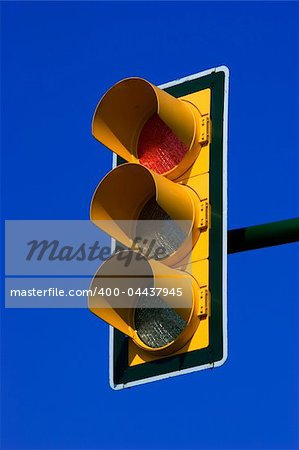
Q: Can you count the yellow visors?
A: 3